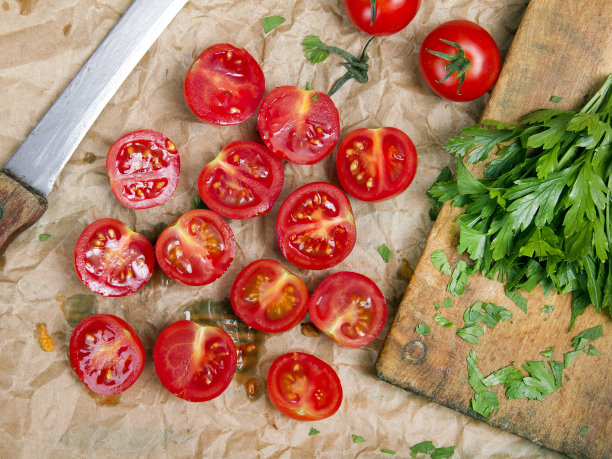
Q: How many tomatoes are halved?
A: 13